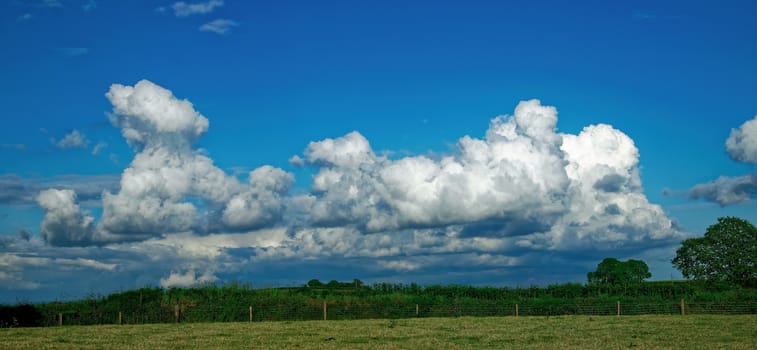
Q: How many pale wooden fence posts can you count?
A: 9